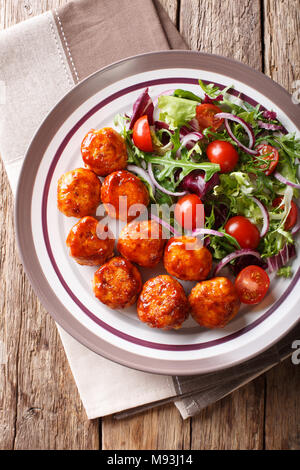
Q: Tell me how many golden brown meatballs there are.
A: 9